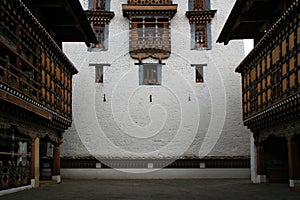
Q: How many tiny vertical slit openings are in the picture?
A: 3